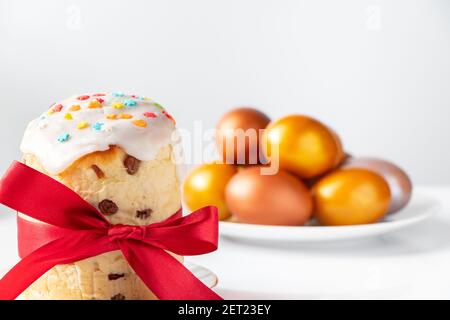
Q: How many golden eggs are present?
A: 3